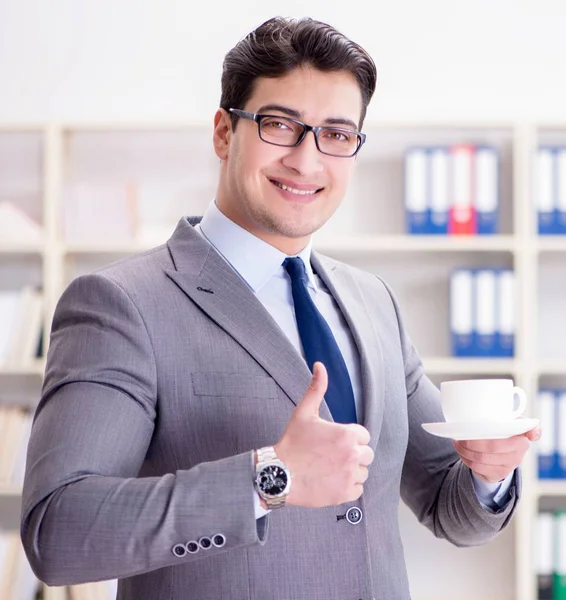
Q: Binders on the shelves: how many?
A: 13